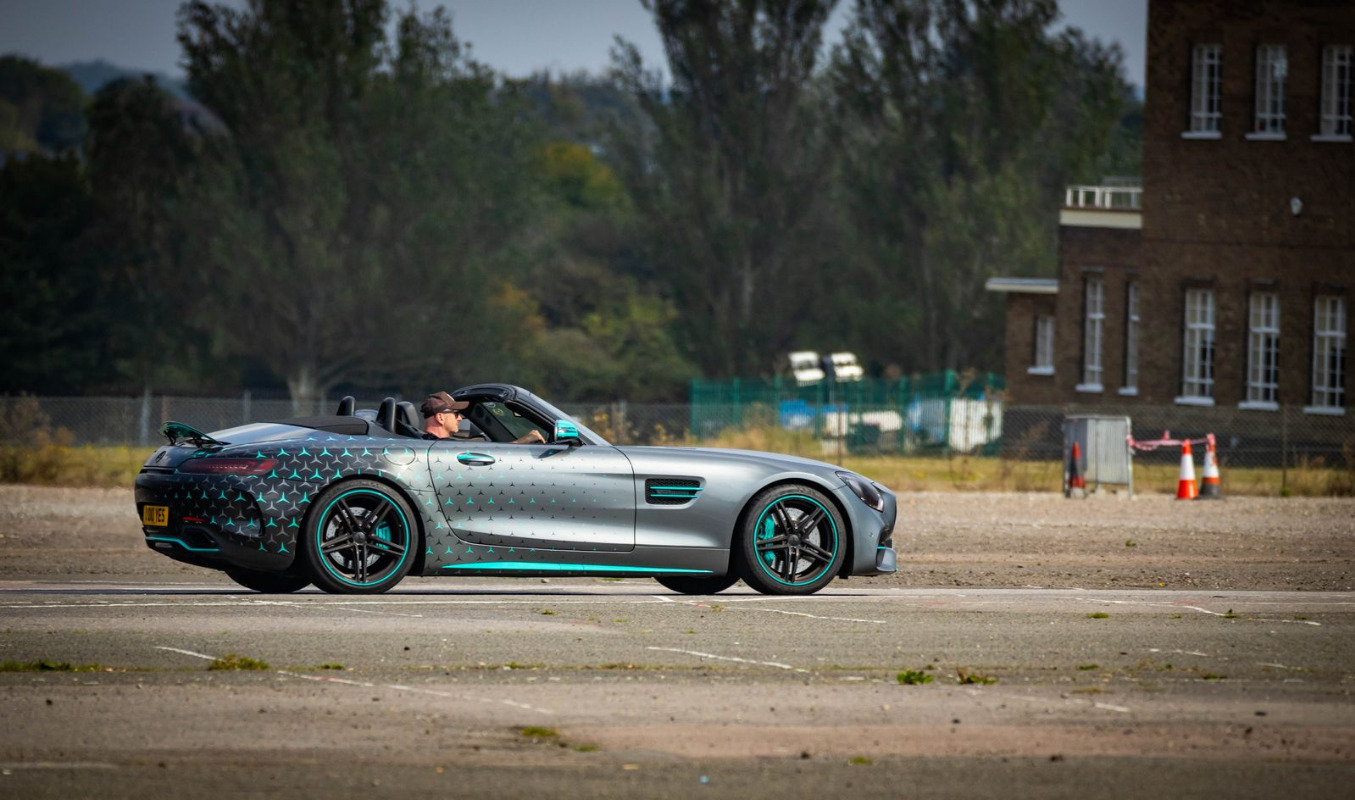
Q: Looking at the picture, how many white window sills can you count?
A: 9